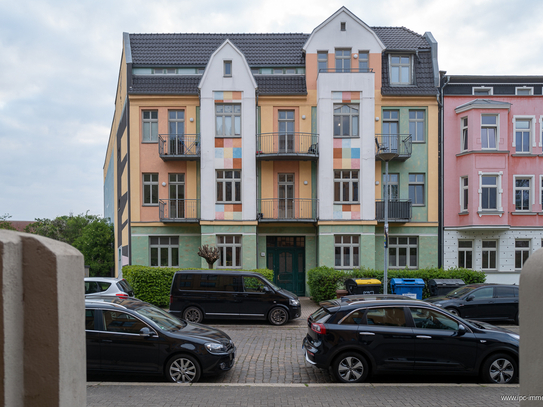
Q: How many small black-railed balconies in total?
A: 6